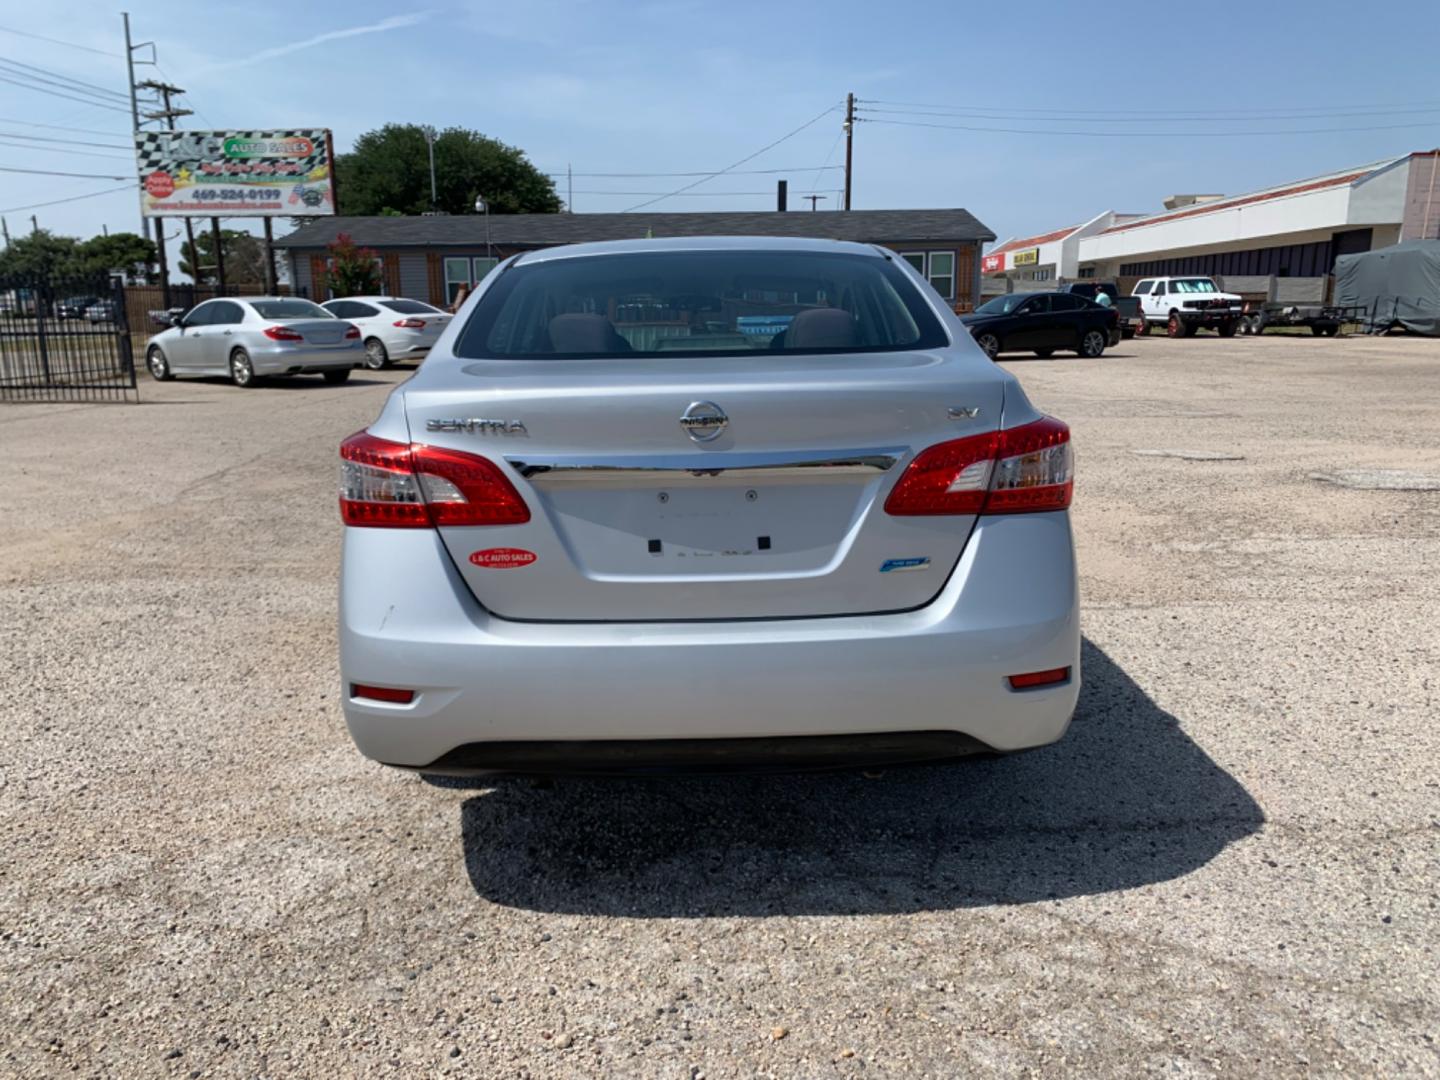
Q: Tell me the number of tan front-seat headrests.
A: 2